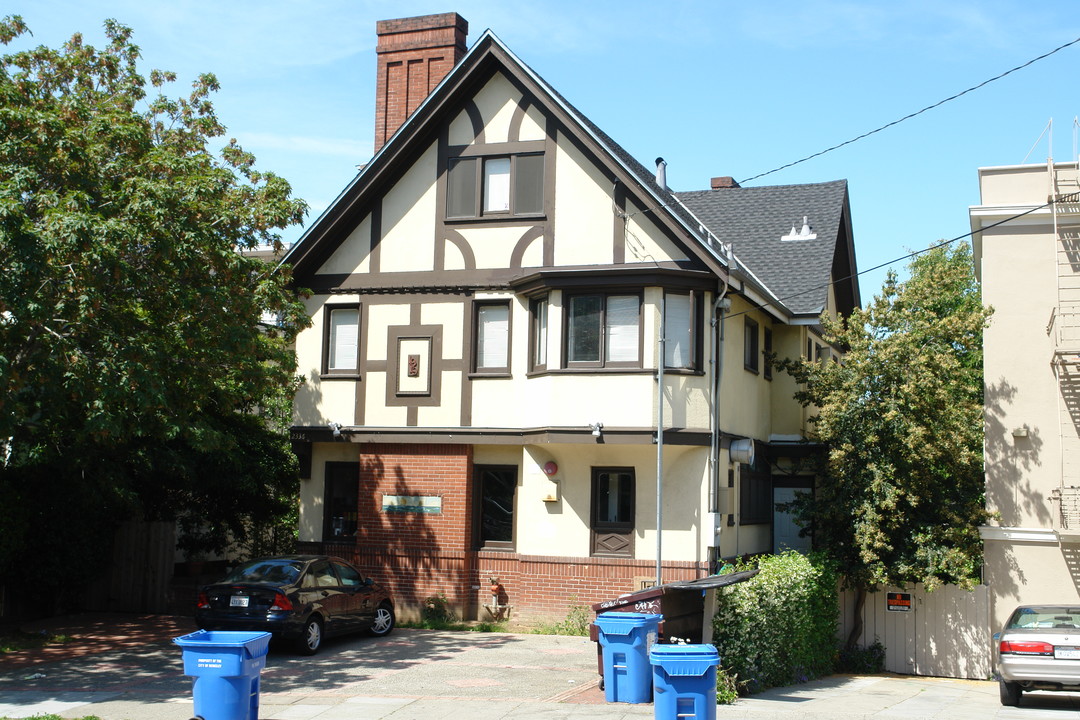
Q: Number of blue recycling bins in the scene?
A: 3